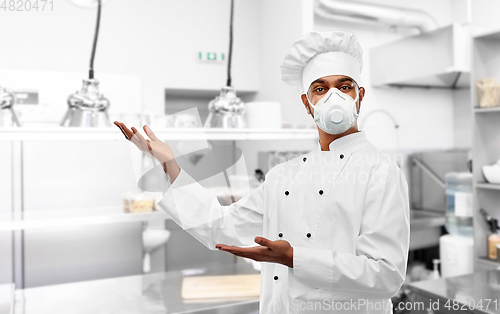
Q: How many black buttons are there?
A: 7